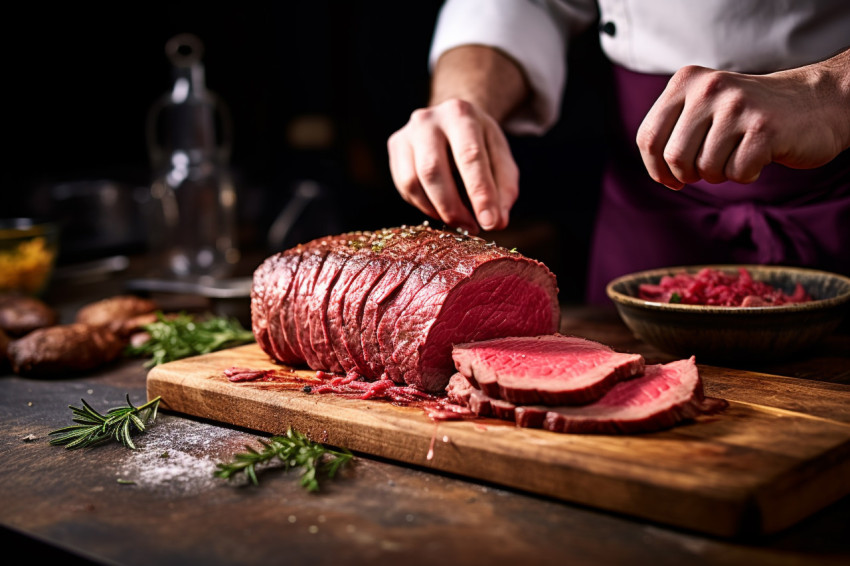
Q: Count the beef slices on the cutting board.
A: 2